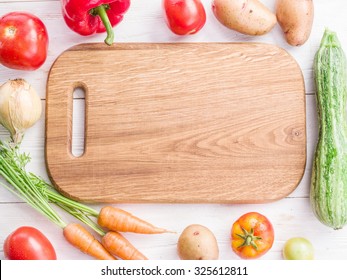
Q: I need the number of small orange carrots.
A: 3